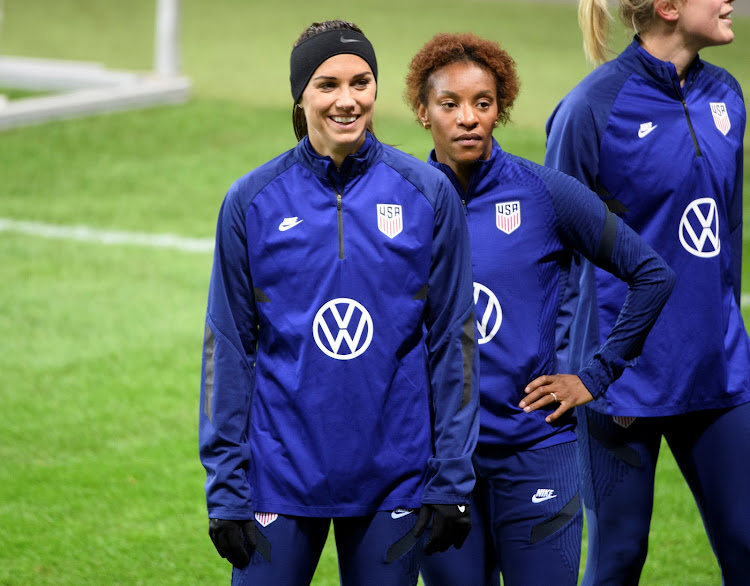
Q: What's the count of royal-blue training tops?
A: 3